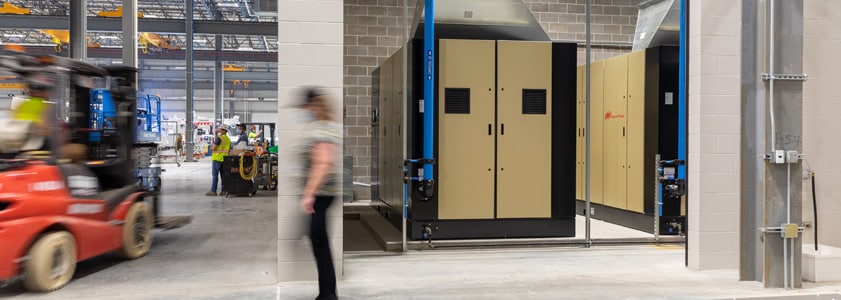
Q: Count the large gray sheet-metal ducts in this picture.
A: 2